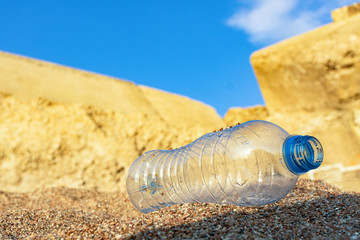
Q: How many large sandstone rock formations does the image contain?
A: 2